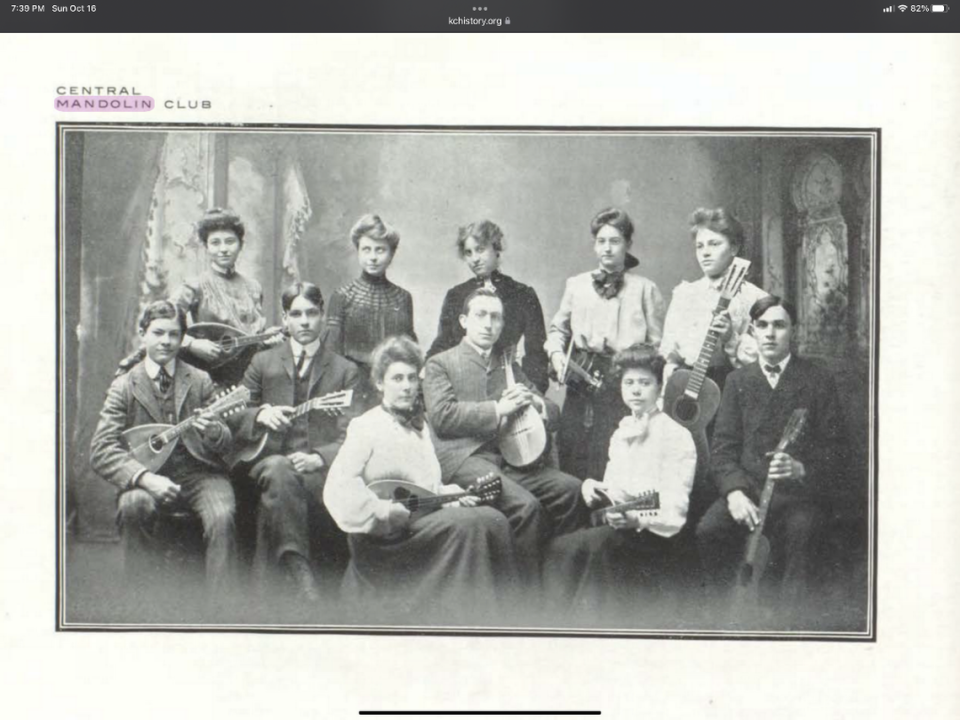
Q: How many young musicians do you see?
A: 11